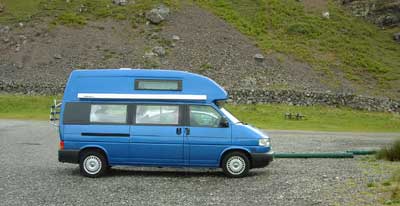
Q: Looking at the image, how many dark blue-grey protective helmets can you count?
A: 0